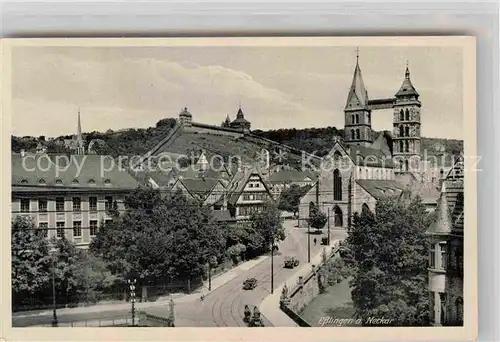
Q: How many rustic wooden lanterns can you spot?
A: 0